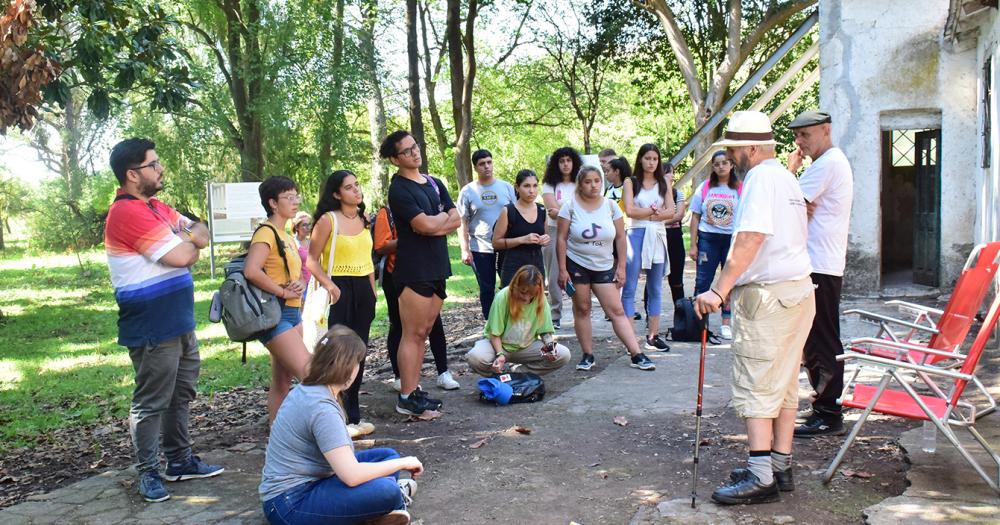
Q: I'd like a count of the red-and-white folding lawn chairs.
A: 2